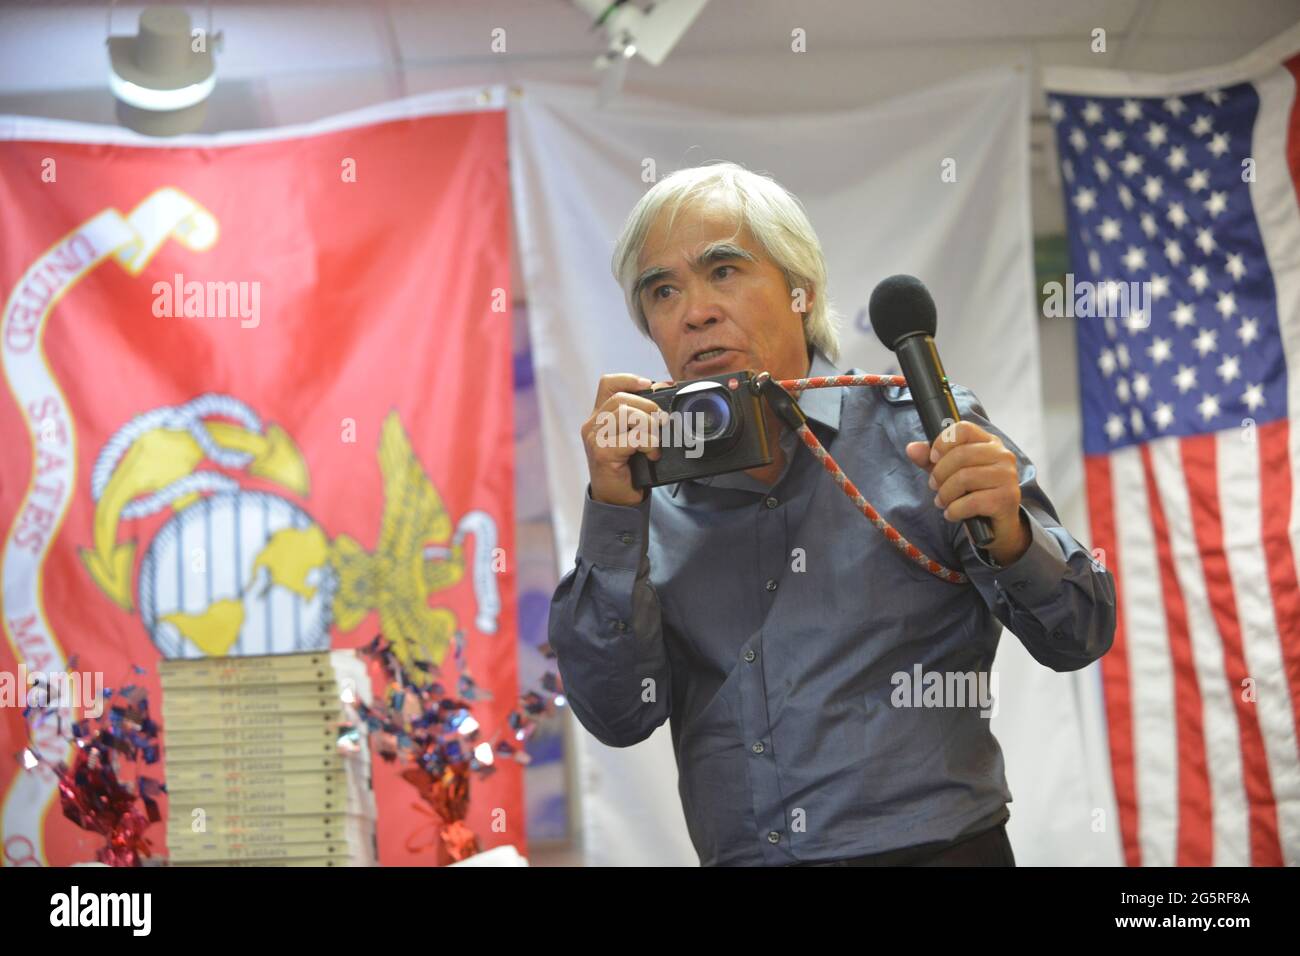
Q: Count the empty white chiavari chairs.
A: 0